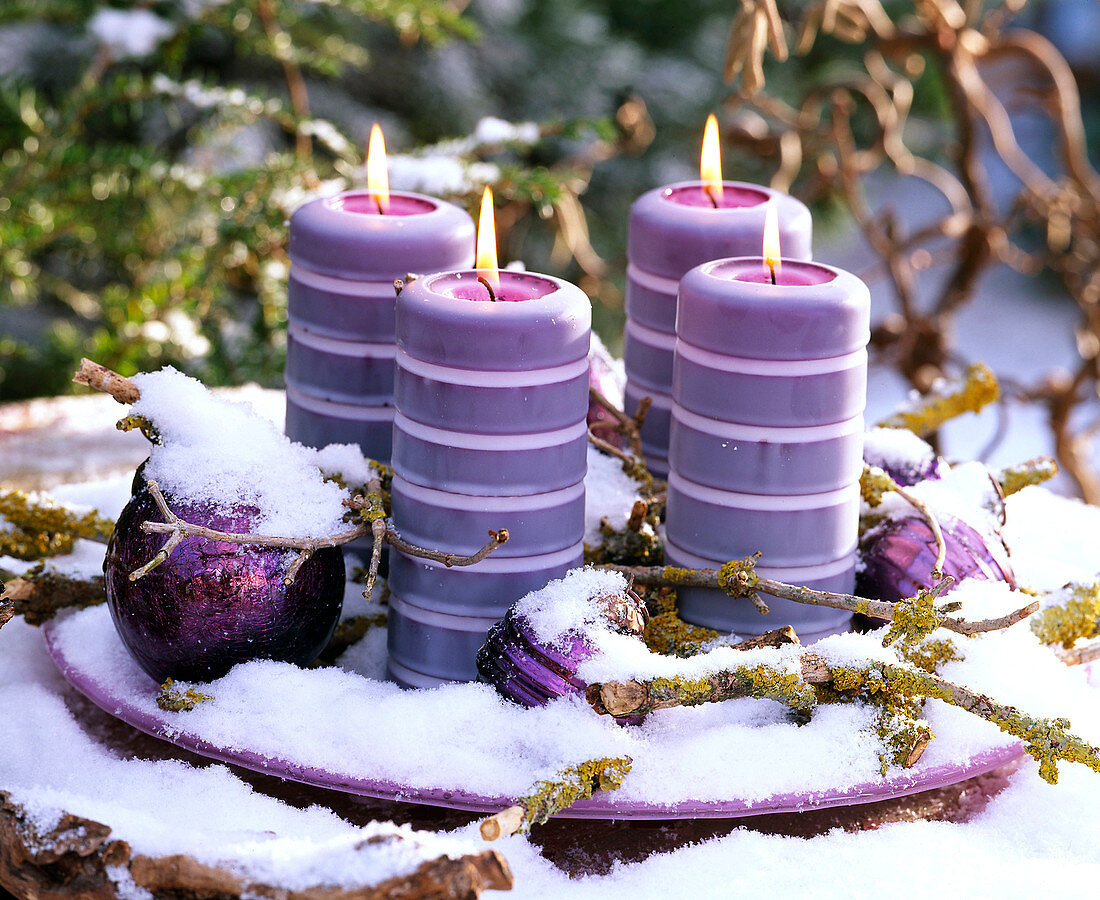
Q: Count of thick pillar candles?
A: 4